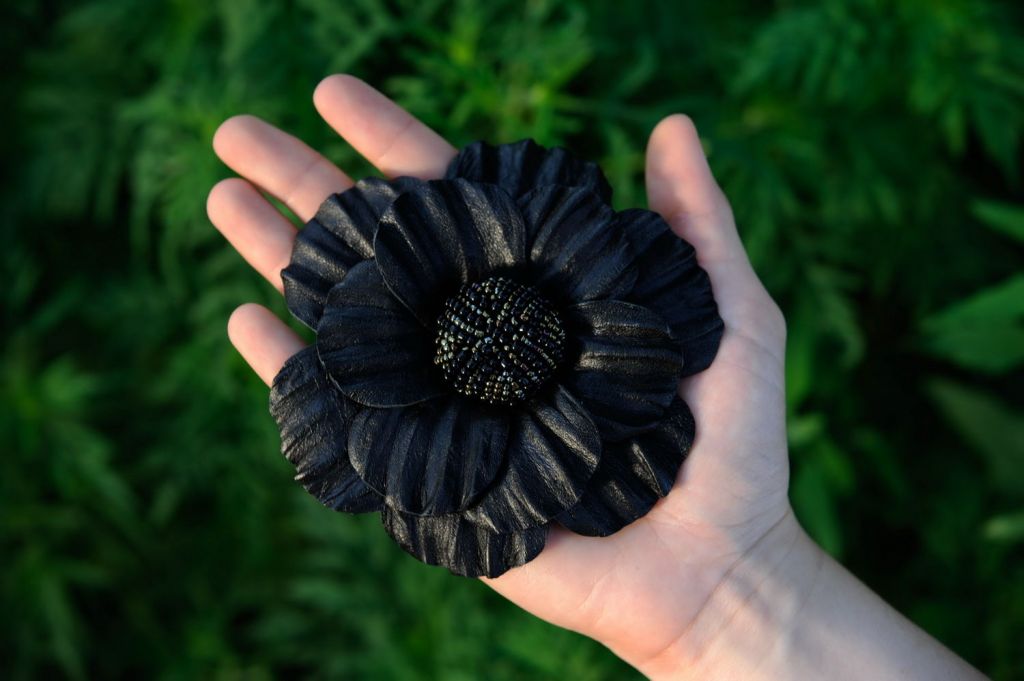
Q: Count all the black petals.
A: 12